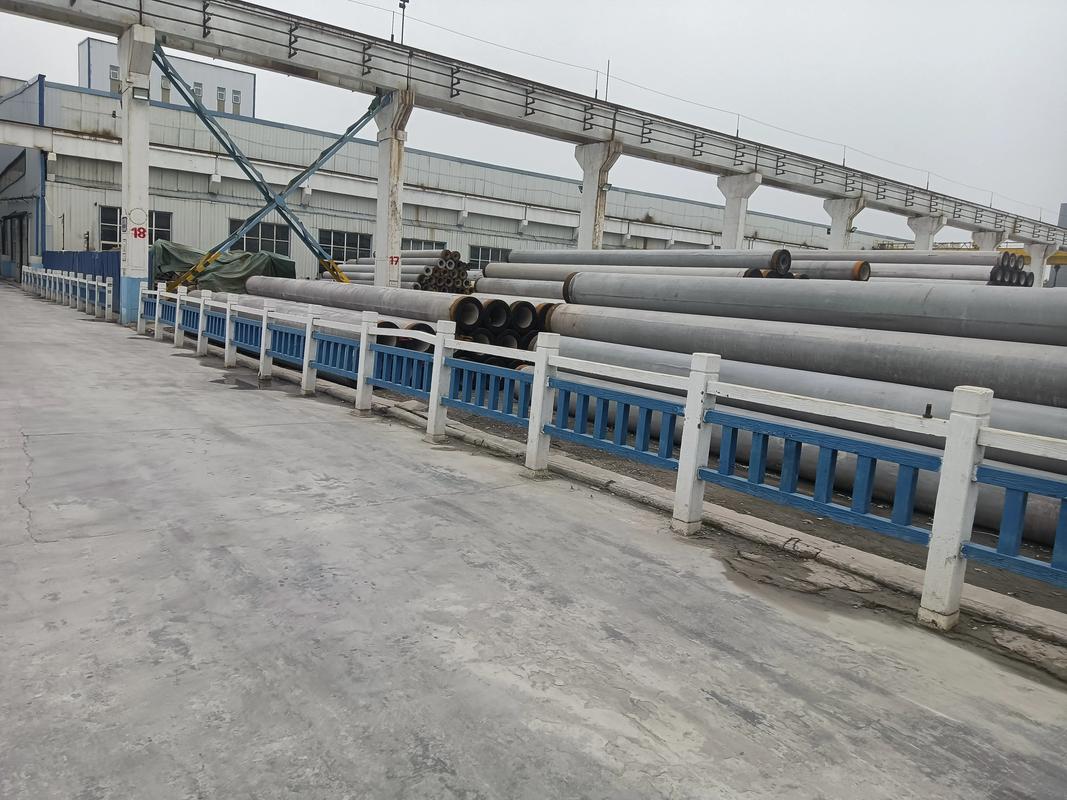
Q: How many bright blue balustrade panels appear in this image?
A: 12